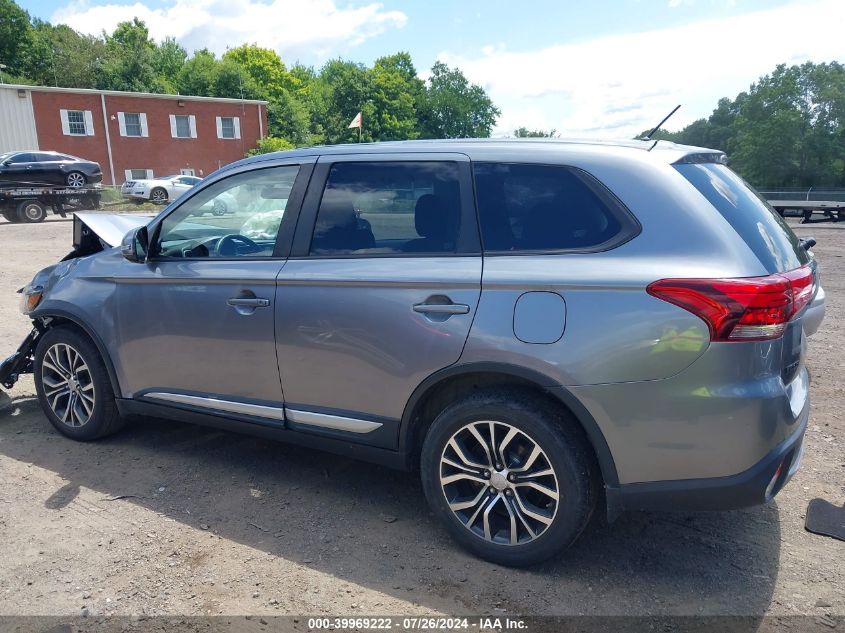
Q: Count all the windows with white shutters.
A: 5